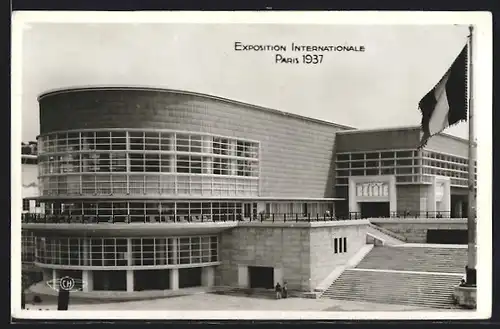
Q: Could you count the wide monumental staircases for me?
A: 1